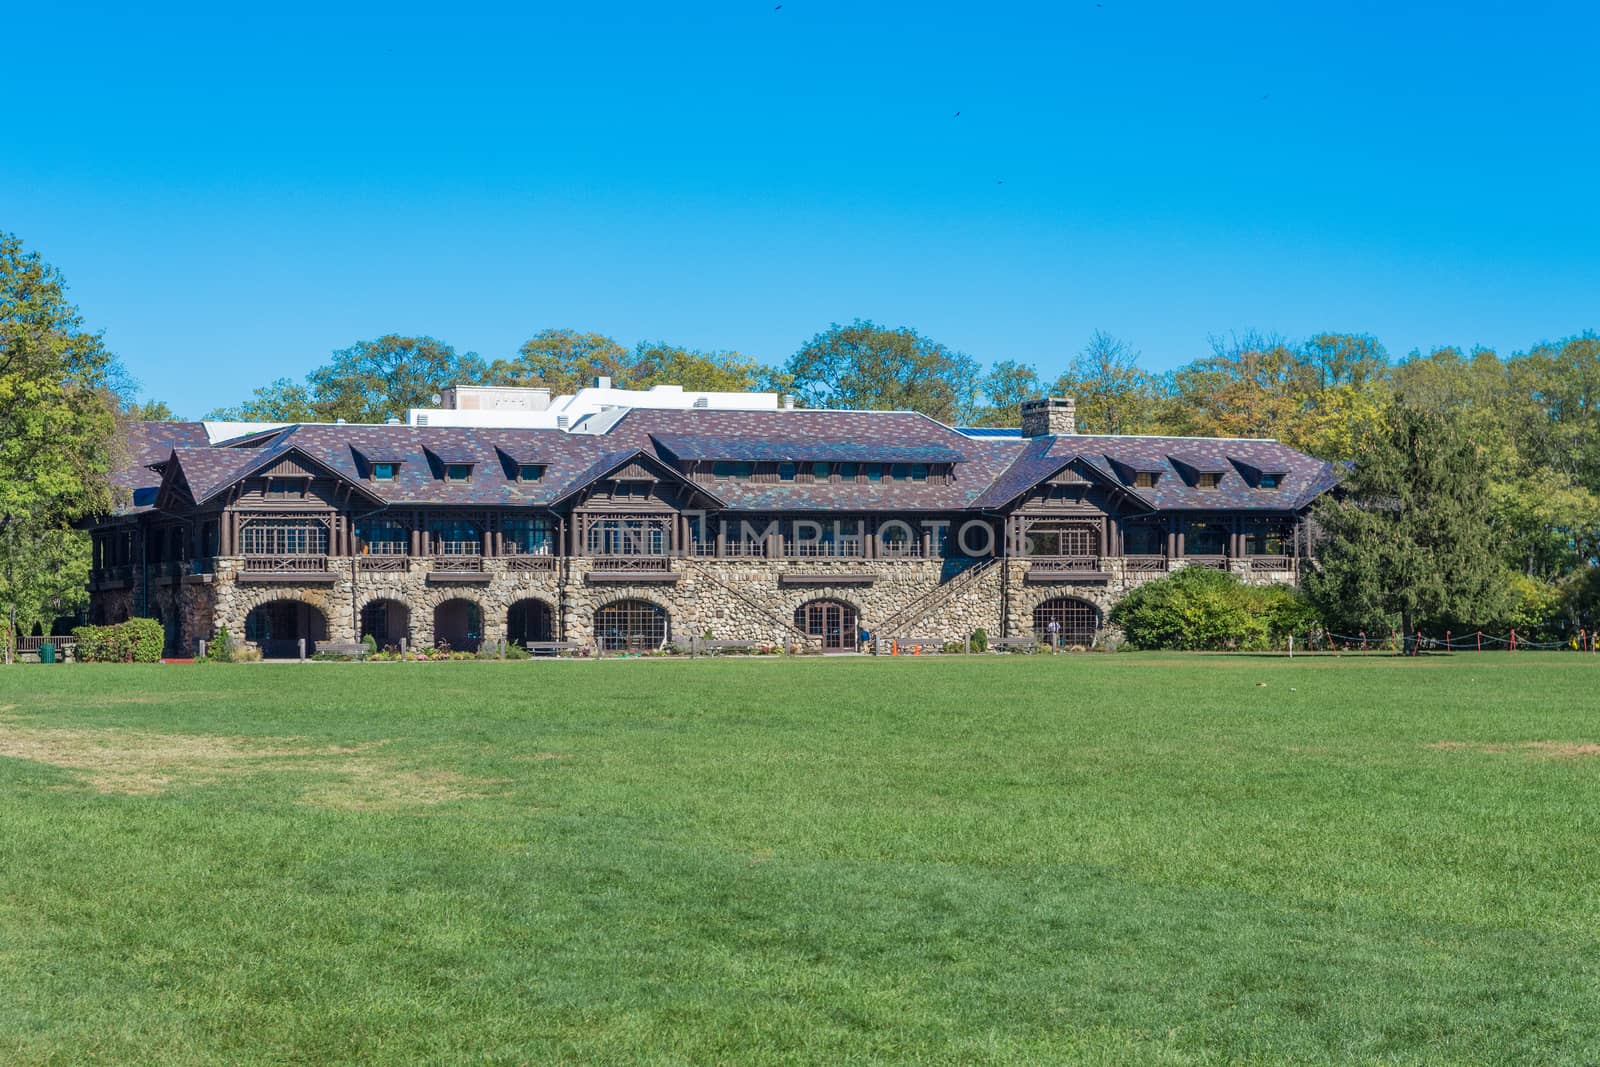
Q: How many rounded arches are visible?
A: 7